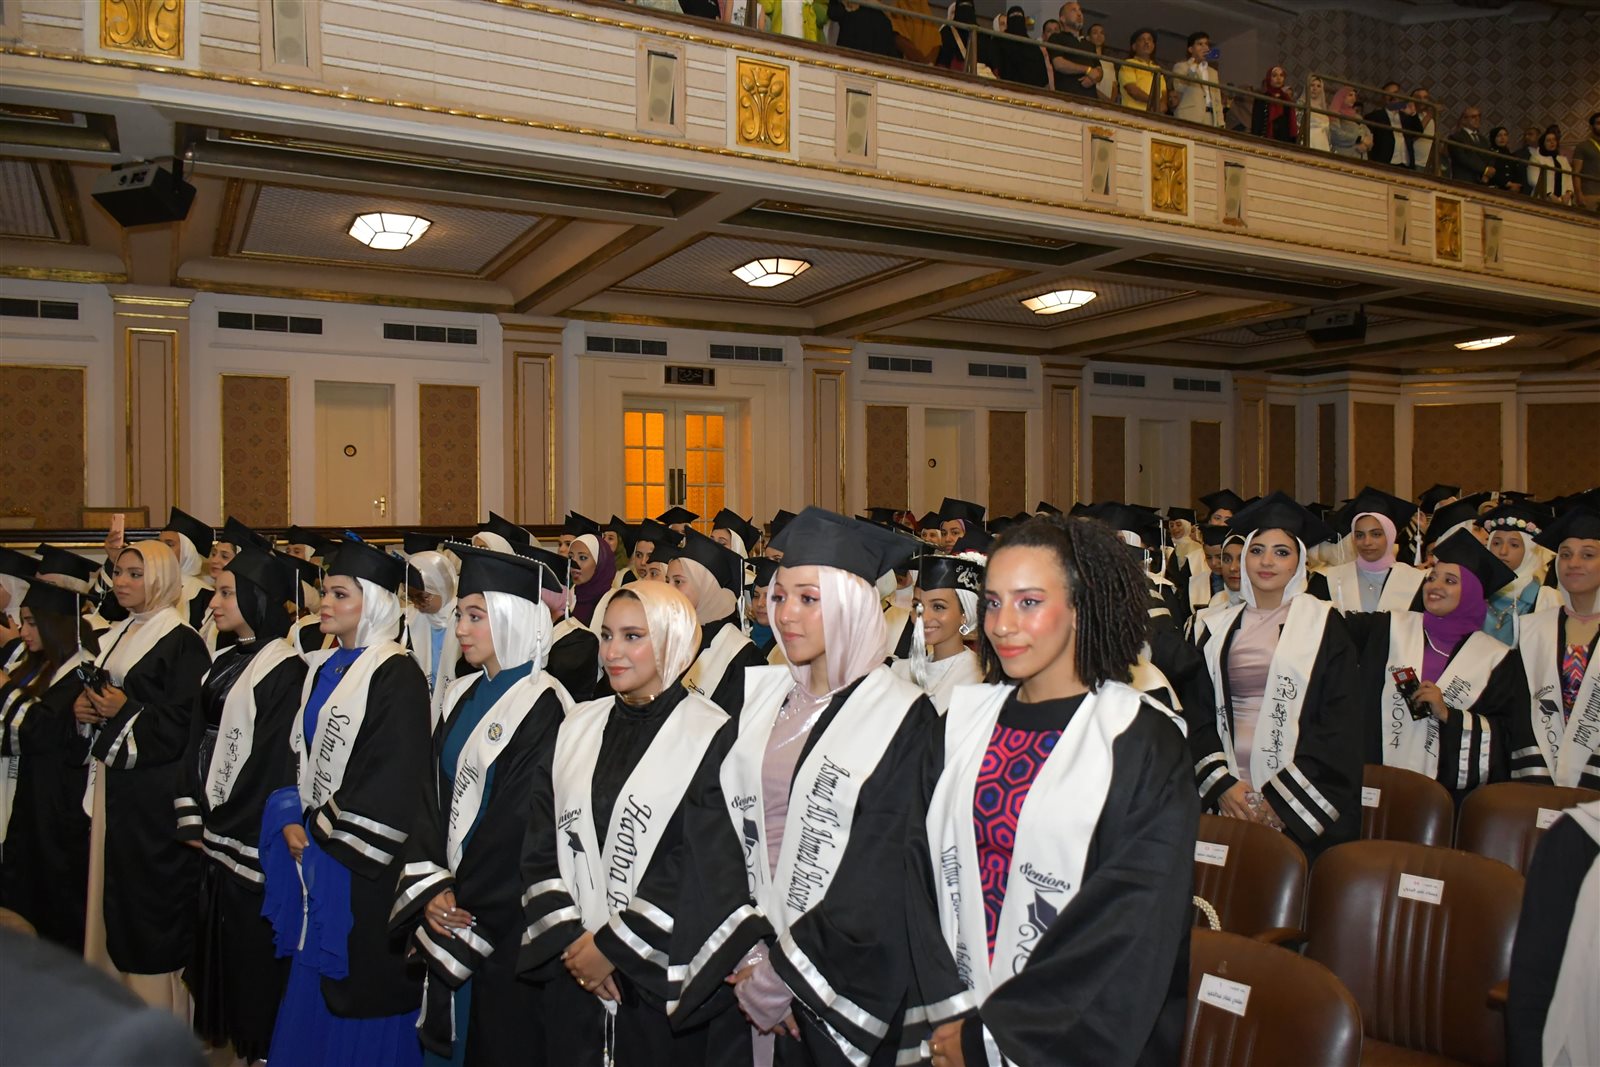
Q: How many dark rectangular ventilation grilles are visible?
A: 9